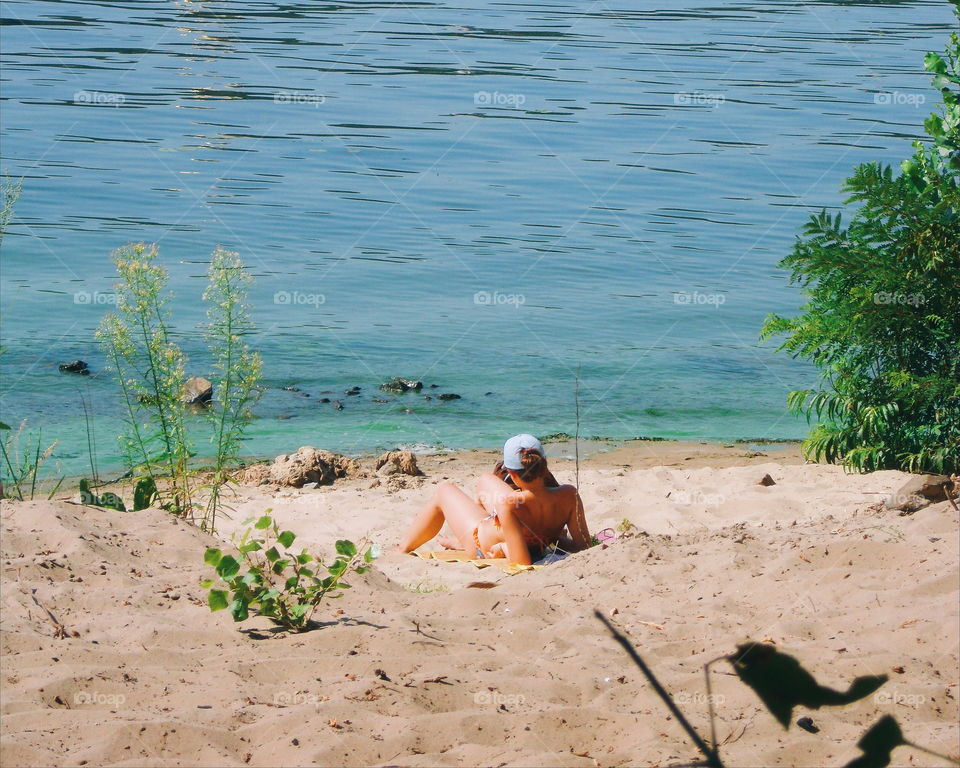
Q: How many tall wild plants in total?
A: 2